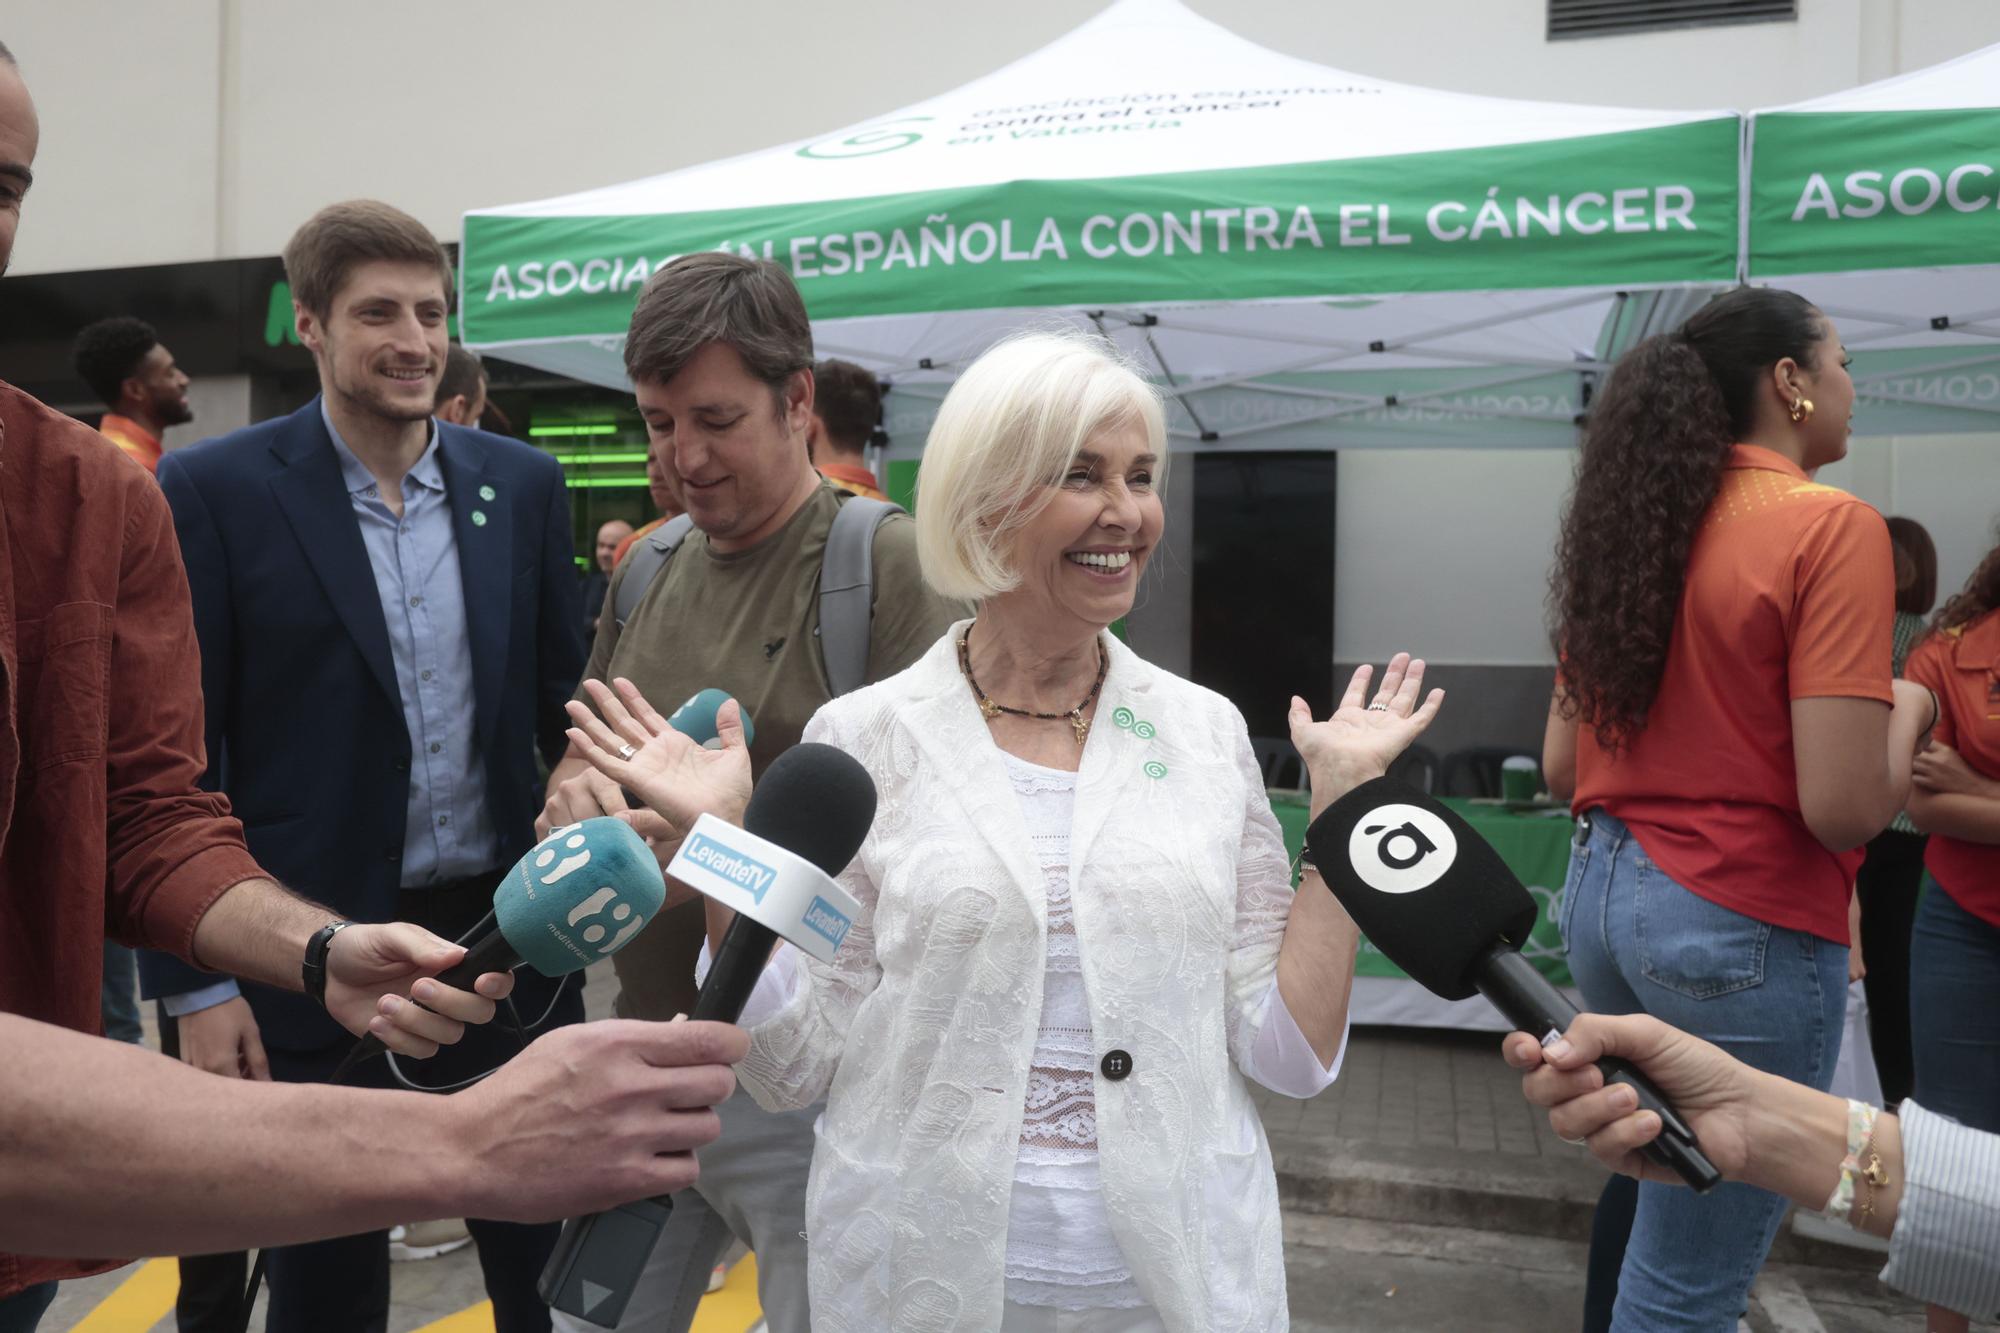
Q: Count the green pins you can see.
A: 5